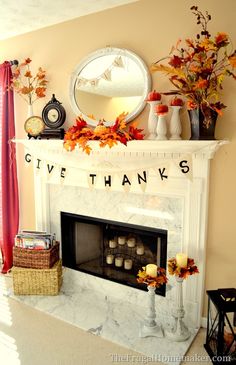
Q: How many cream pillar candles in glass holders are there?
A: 7